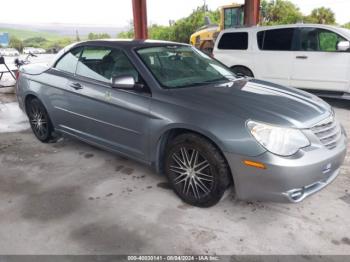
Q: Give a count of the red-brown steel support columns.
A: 2